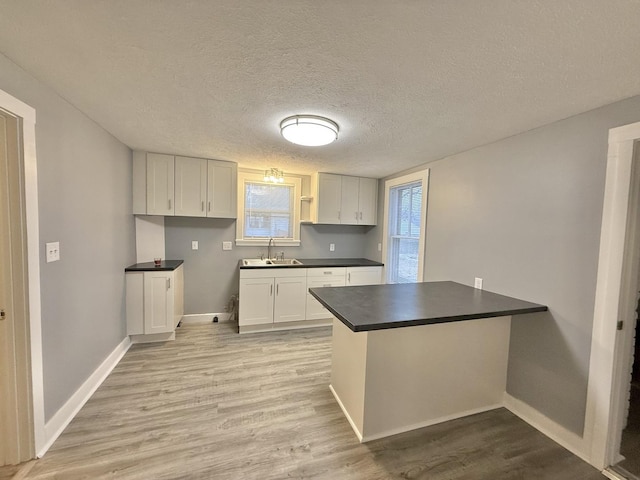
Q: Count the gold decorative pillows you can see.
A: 0